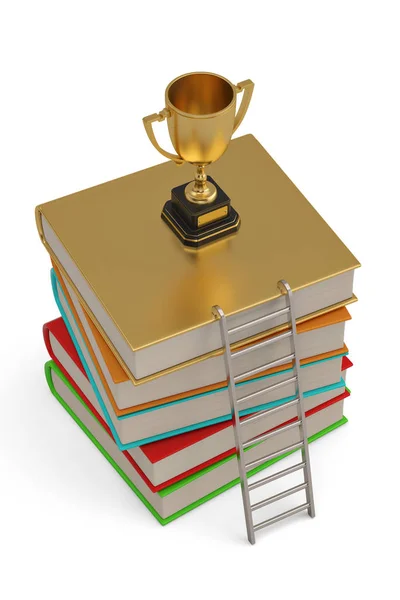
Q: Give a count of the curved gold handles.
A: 2